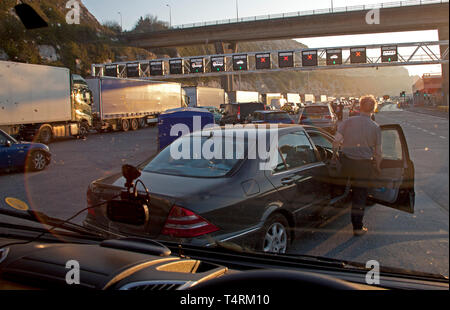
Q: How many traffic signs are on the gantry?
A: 13